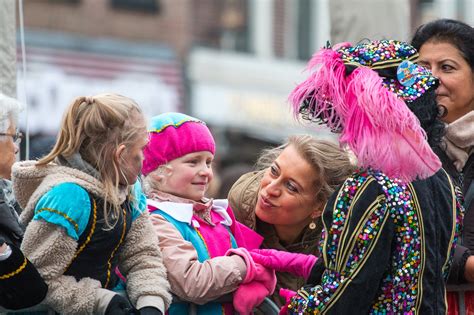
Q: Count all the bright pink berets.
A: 1